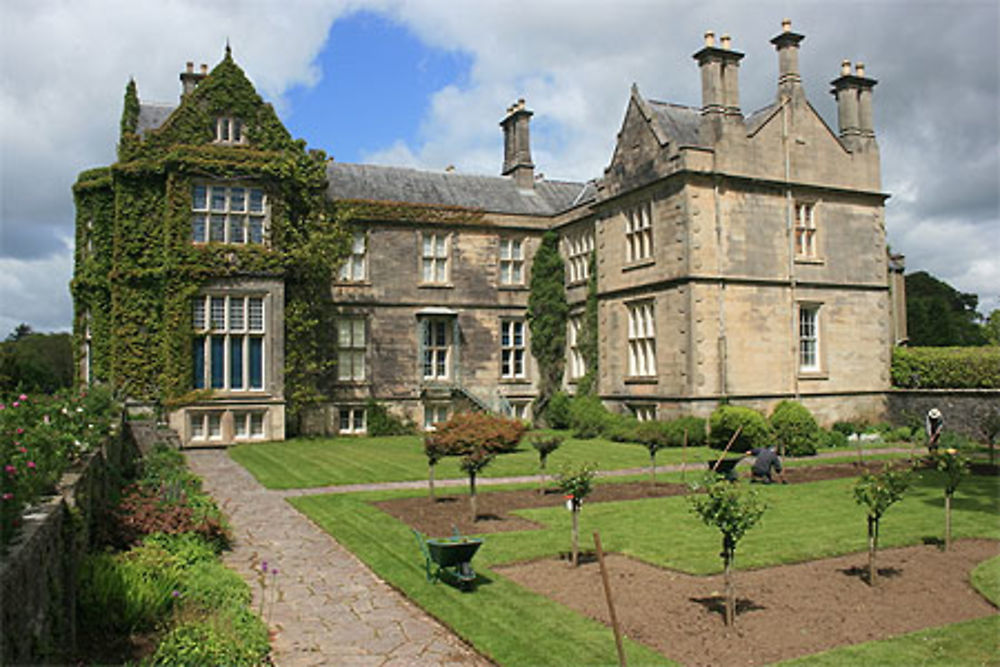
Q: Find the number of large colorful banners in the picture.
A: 0